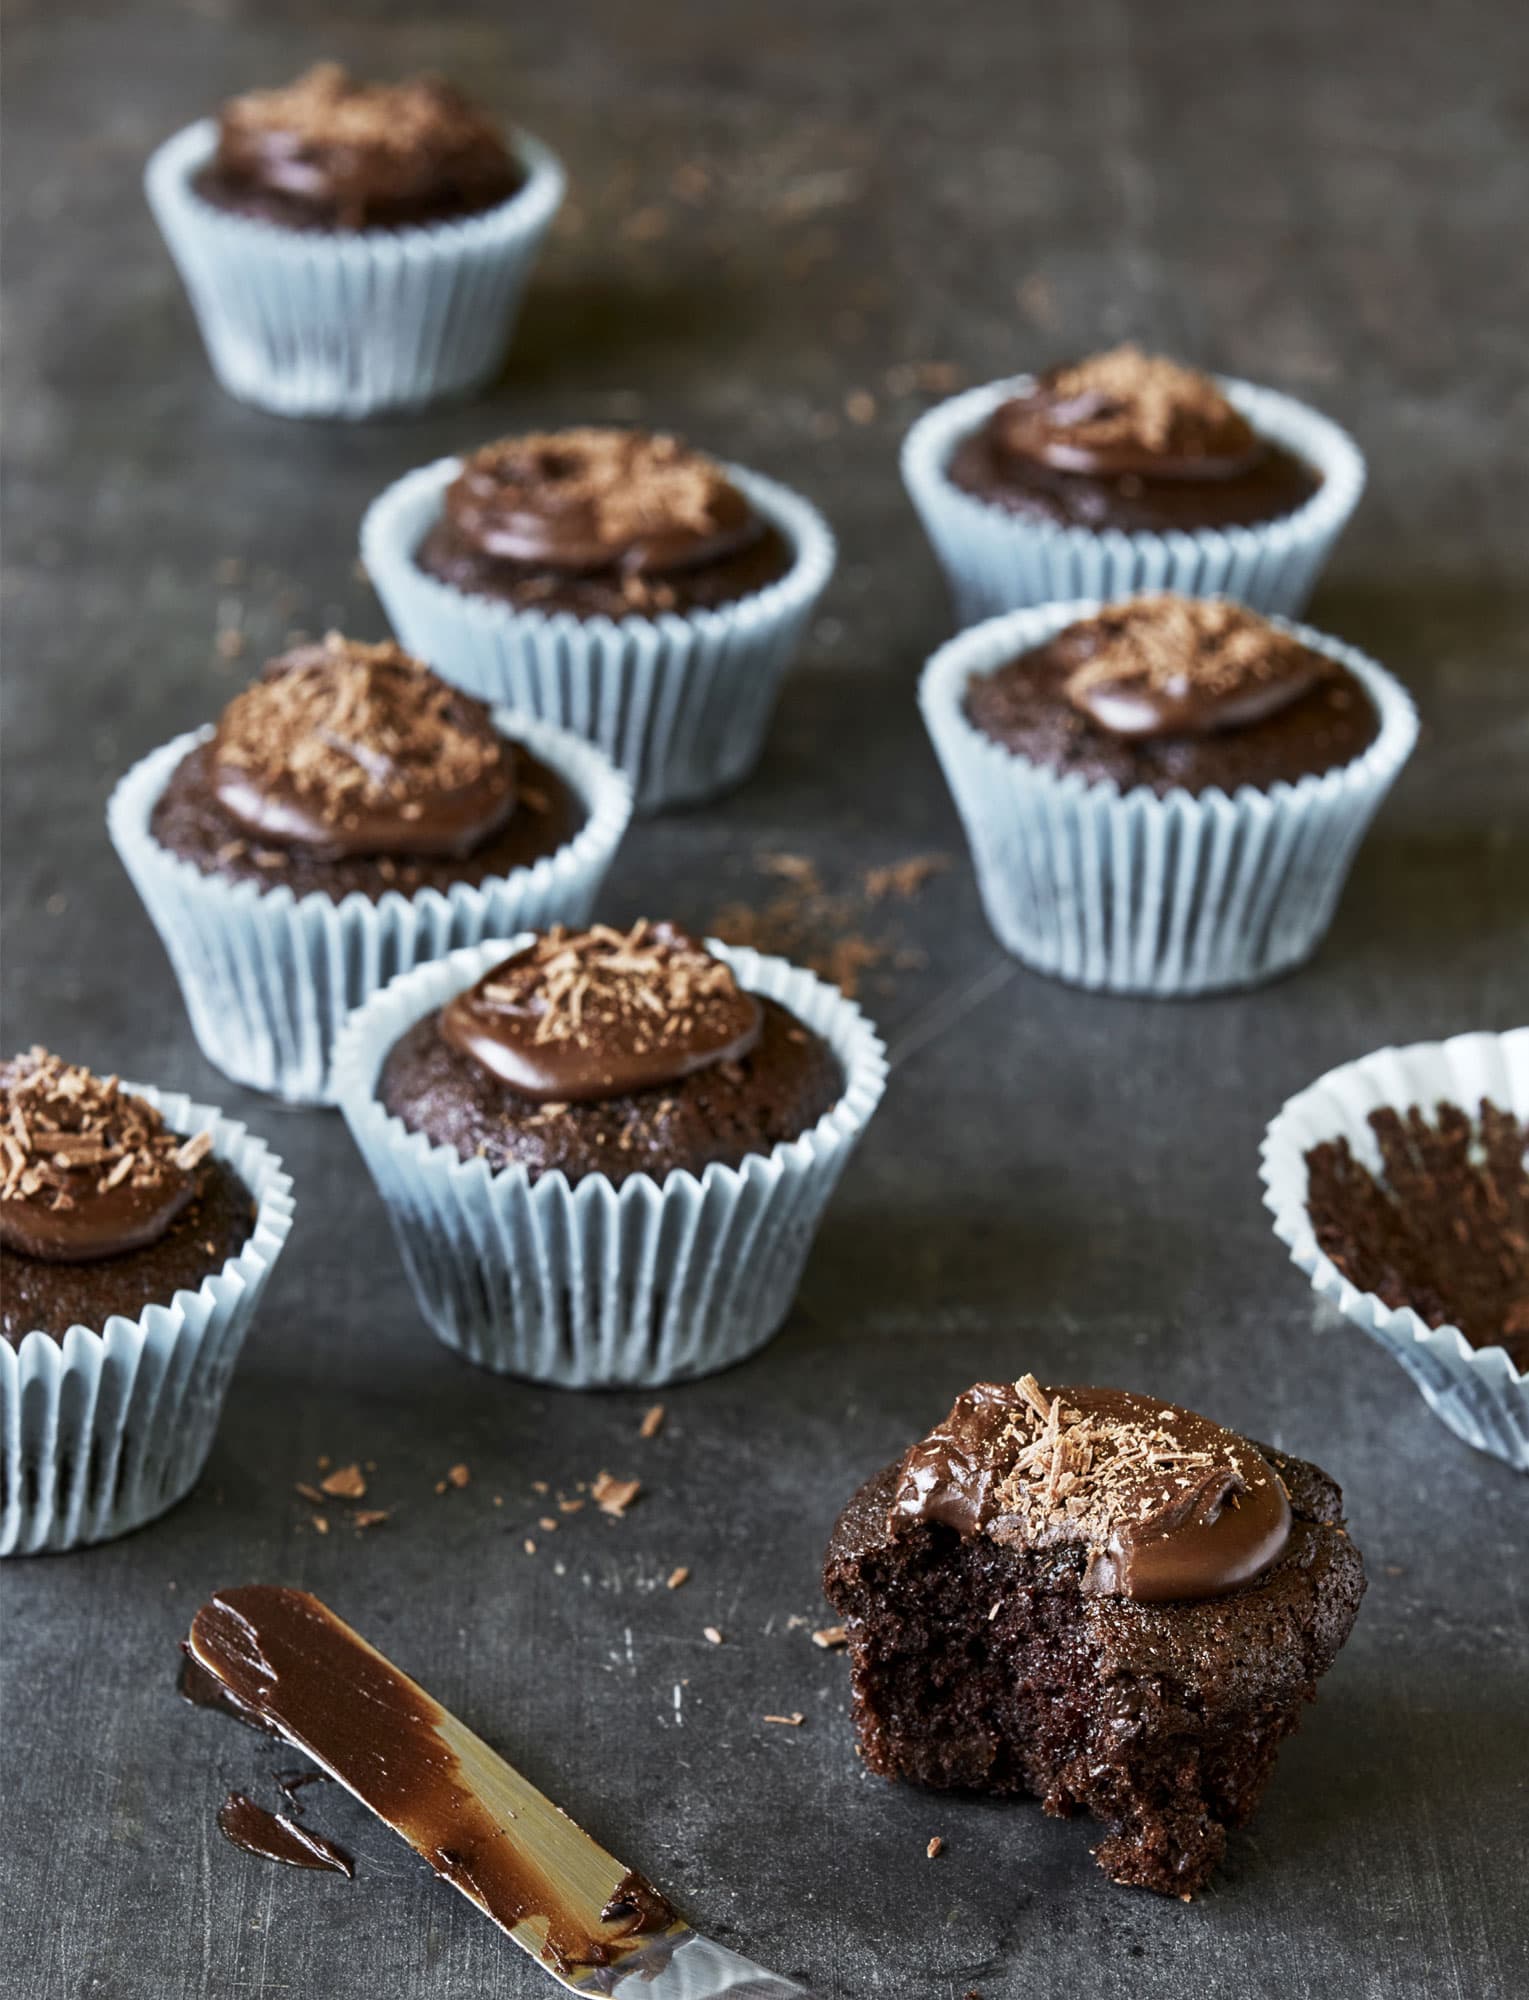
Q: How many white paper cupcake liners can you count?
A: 8